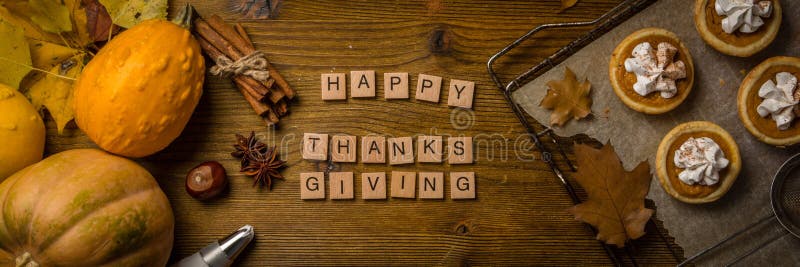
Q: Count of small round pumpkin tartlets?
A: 4